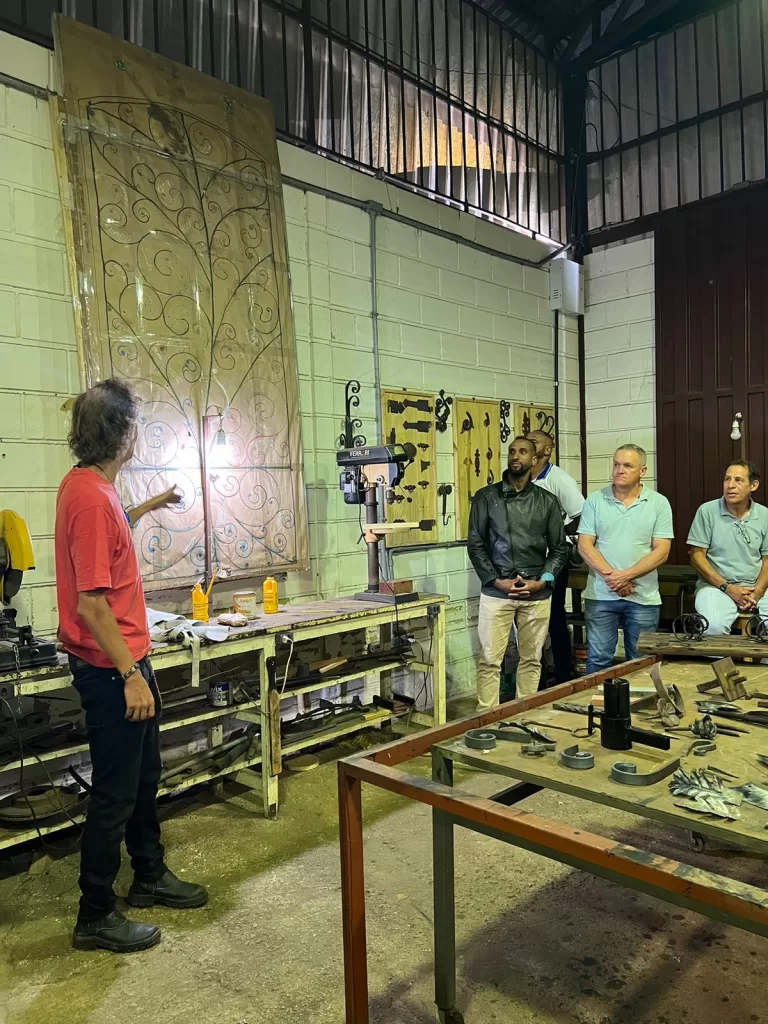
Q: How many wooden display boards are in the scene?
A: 3